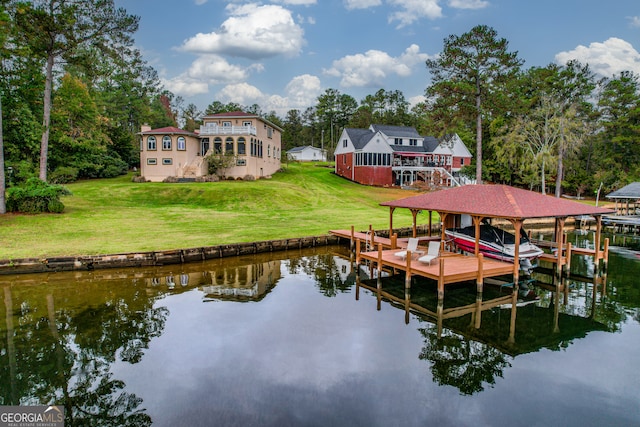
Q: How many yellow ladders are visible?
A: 0